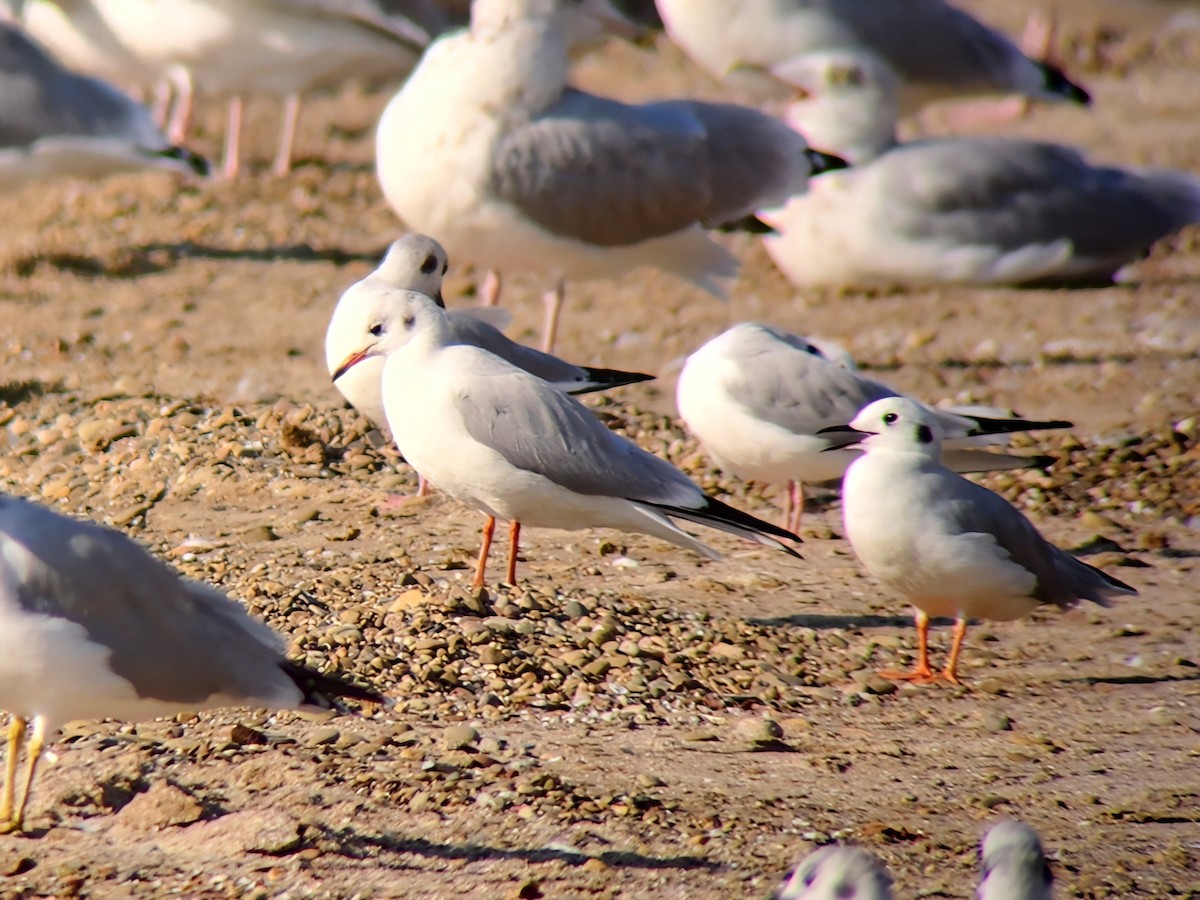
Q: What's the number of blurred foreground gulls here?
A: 2